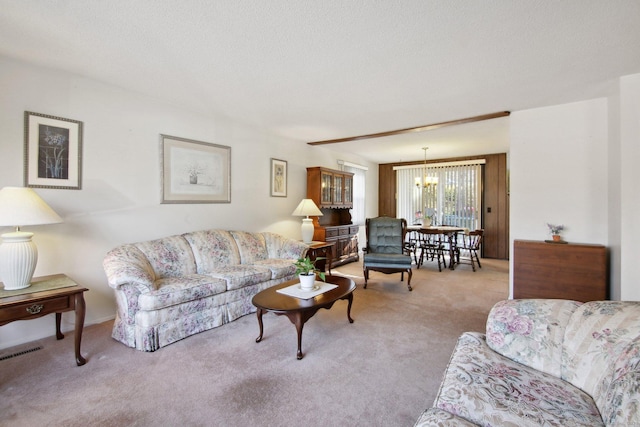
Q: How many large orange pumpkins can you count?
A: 0